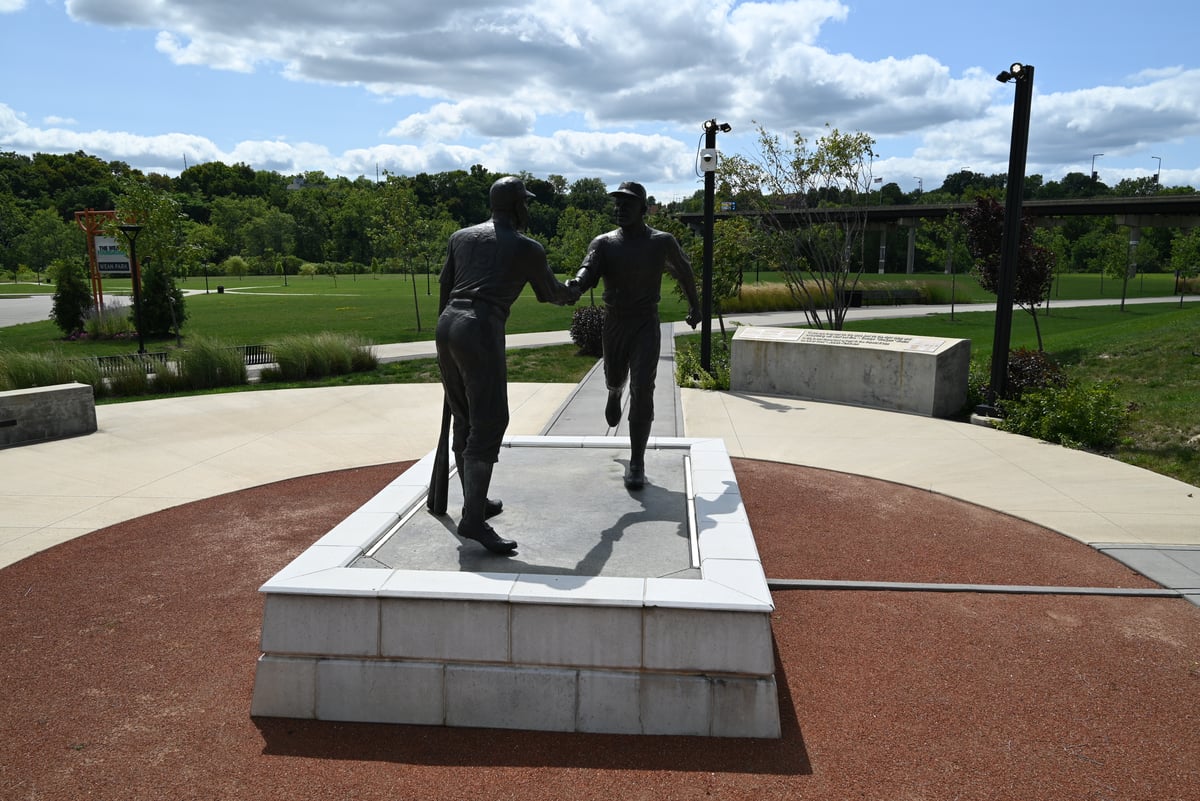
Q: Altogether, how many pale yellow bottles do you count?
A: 0